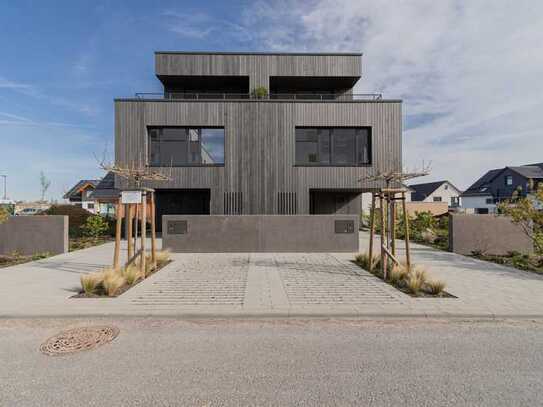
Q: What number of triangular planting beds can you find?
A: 2